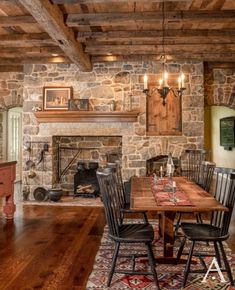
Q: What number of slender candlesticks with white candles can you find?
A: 2